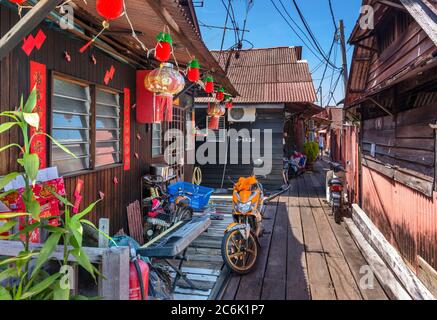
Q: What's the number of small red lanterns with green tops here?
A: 5